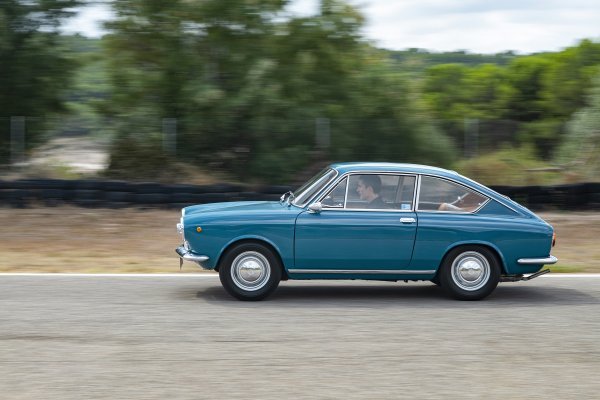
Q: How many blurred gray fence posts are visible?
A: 4